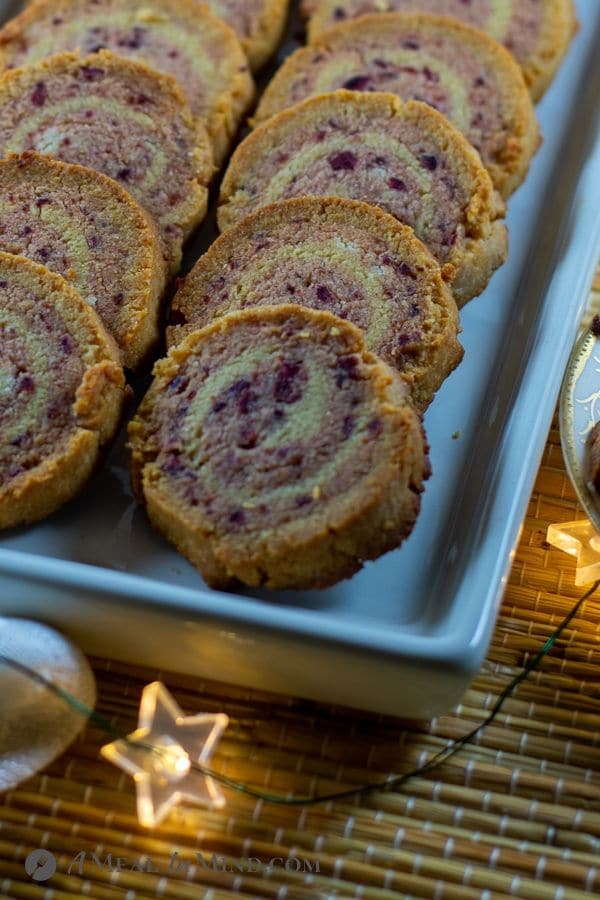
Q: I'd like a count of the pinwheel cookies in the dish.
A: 10